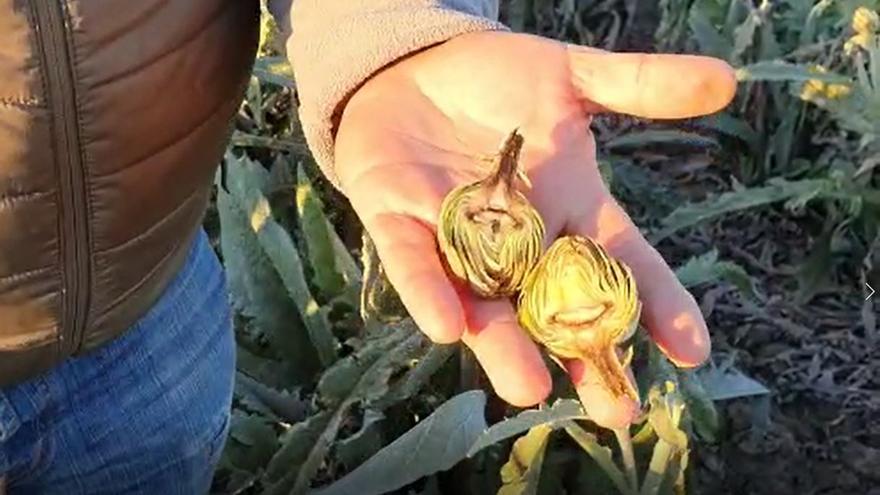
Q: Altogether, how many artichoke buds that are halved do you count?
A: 2